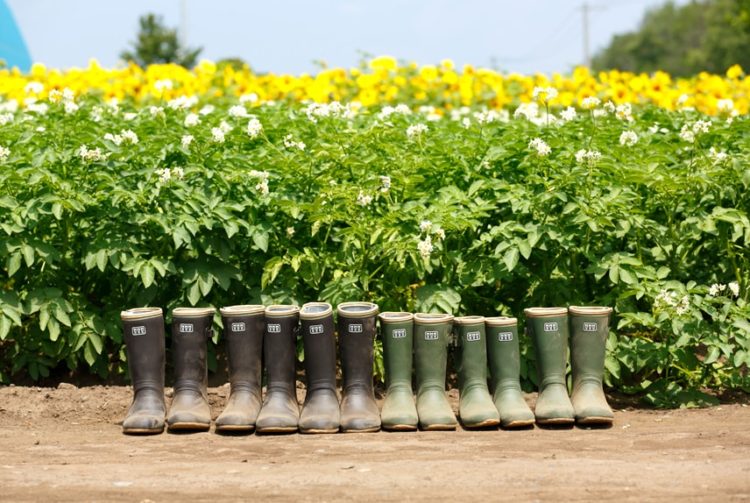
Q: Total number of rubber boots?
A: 12